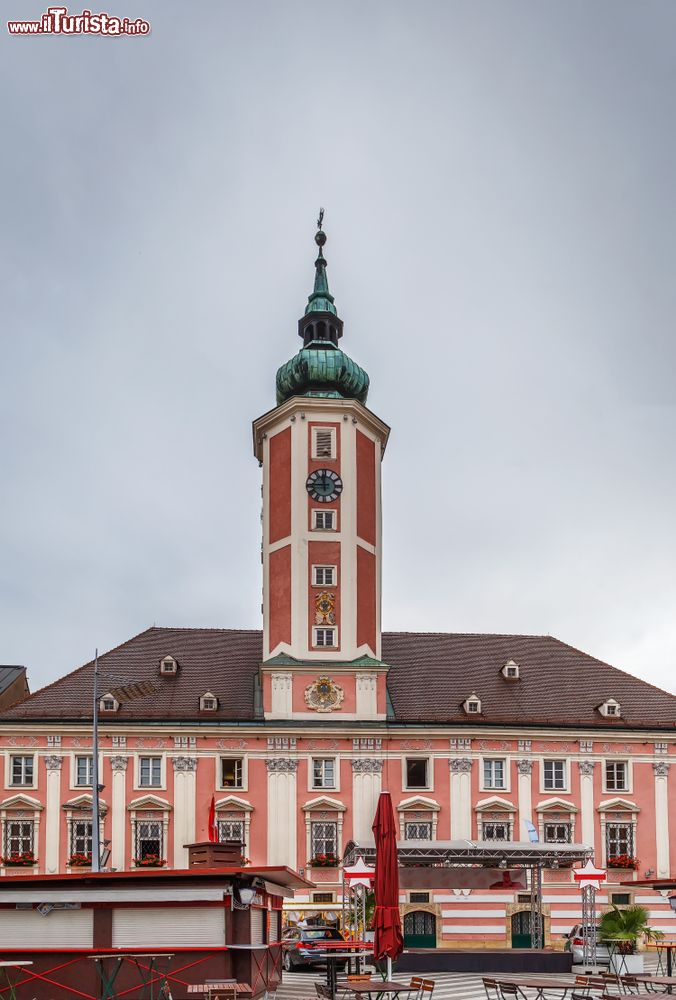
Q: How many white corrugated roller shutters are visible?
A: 4